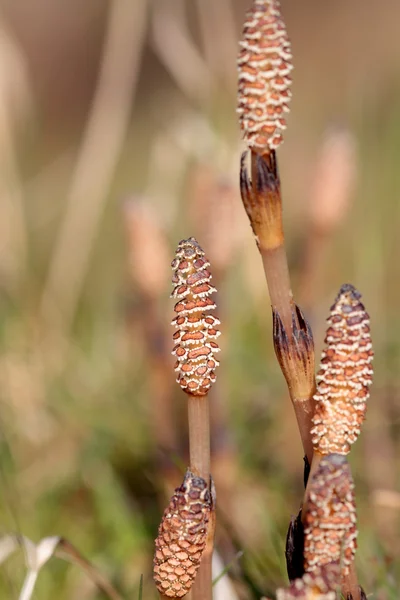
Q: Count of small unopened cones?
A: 1